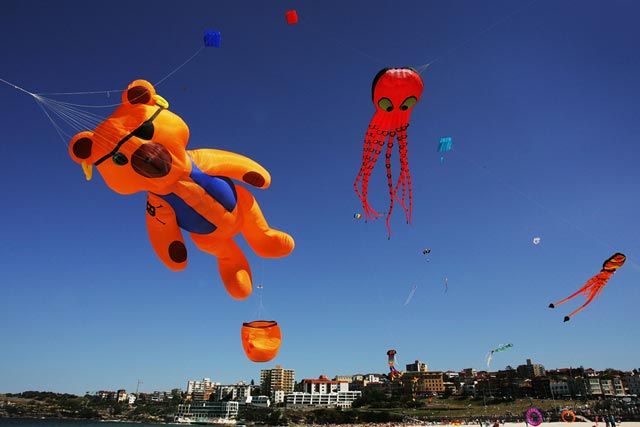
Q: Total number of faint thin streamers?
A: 2